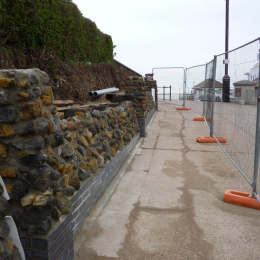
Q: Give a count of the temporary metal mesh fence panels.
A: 4